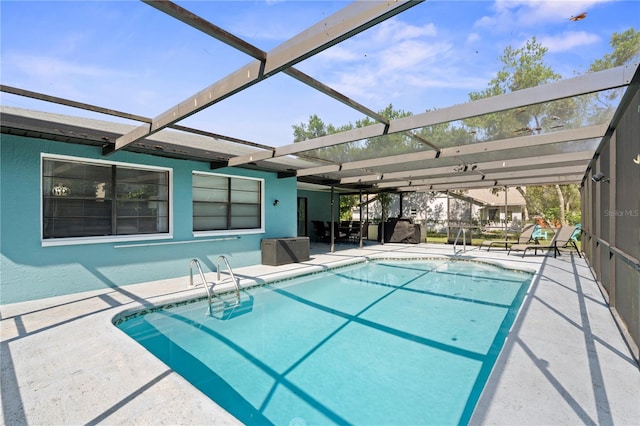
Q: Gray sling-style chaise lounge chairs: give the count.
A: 2